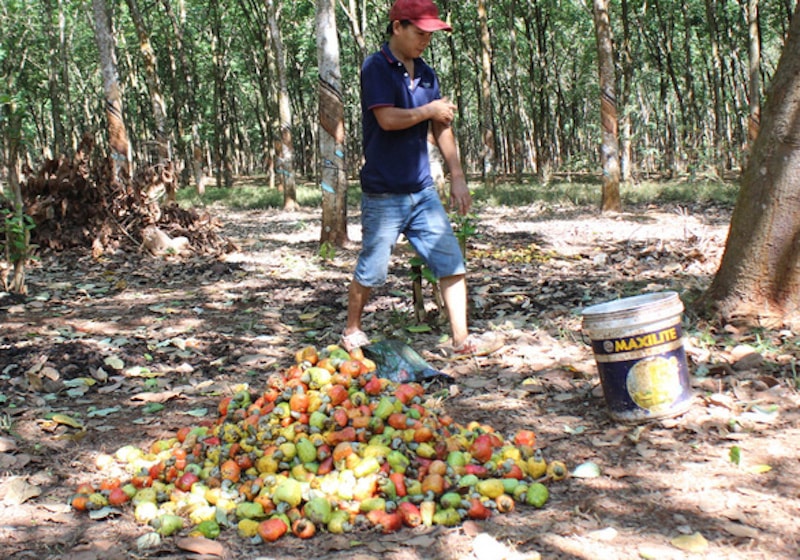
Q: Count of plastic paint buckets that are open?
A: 1